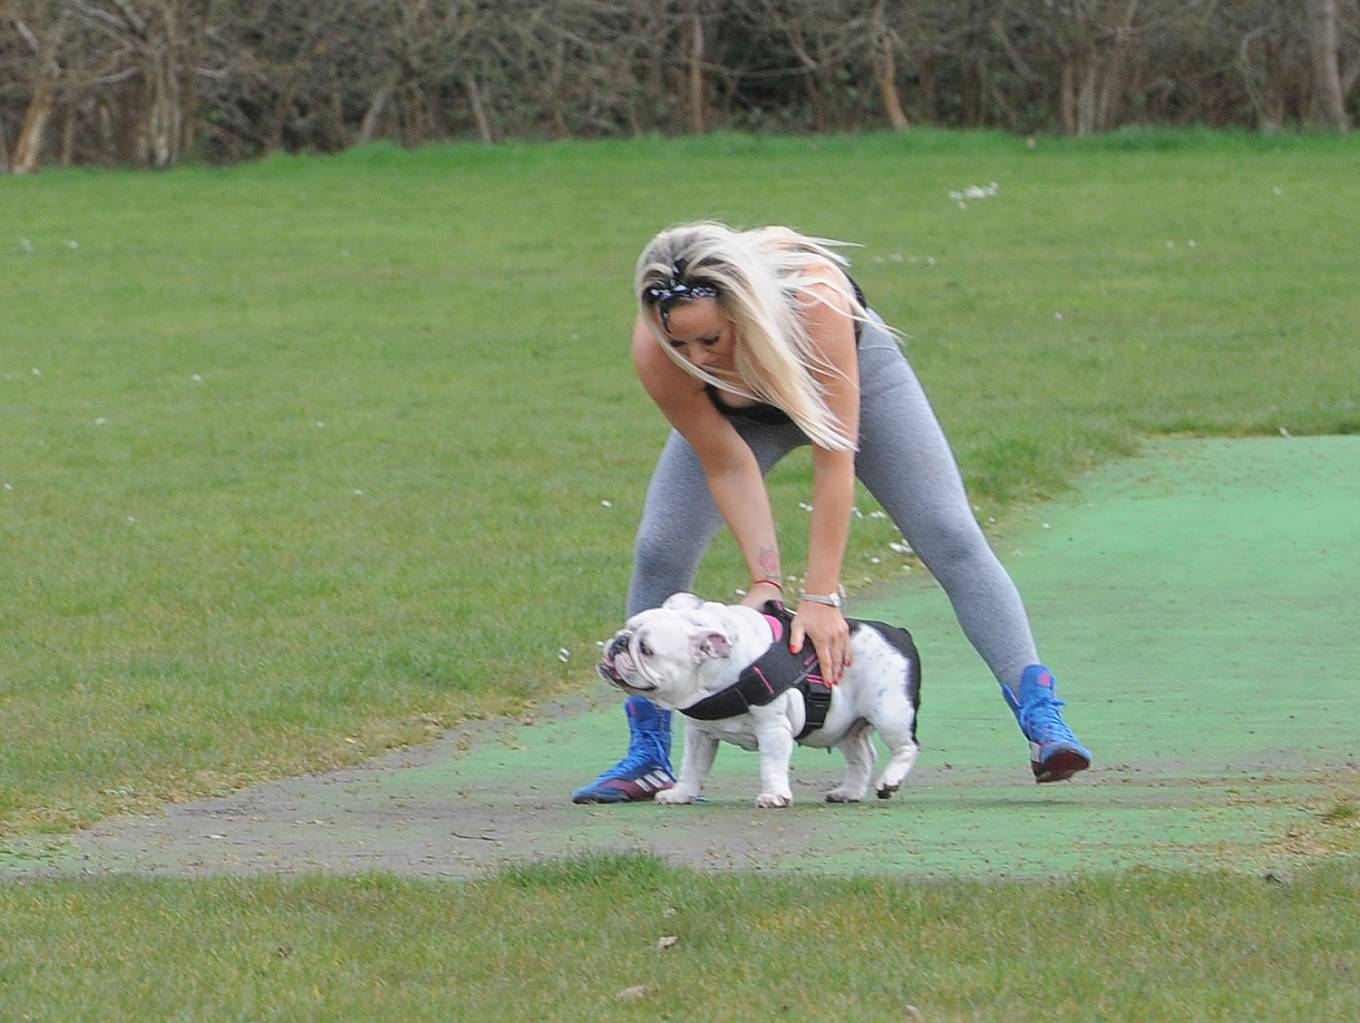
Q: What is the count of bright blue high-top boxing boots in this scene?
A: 2